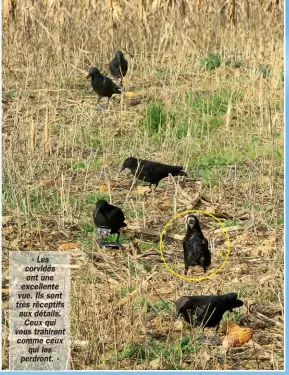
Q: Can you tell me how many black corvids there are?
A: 6